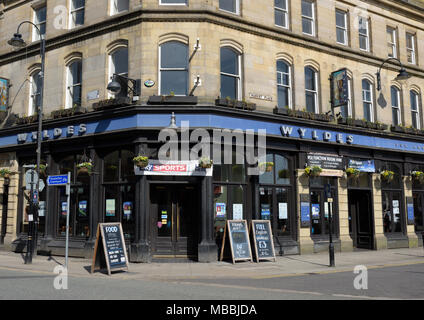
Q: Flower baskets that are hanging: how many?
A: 10